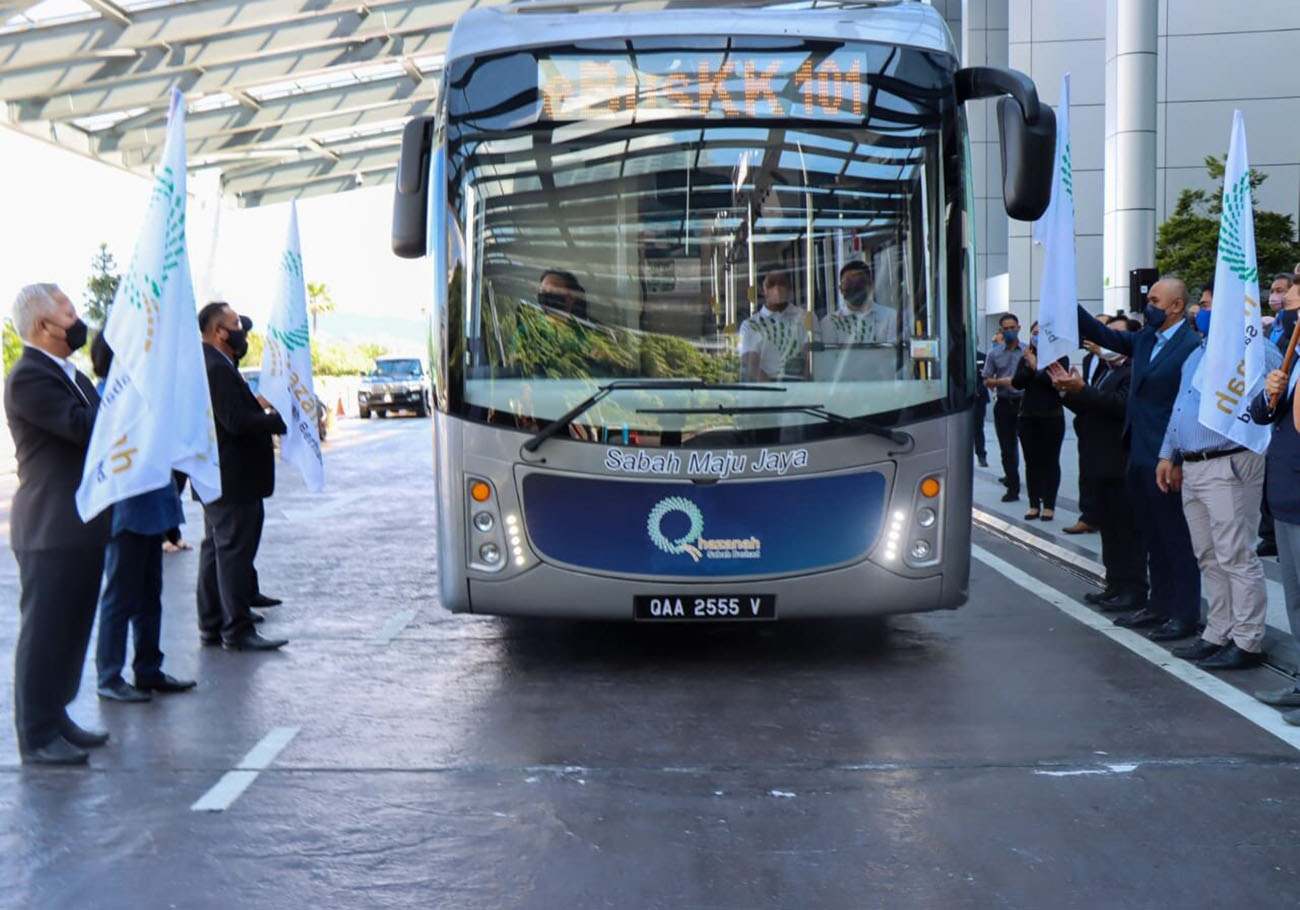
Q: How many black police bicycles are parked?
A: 0